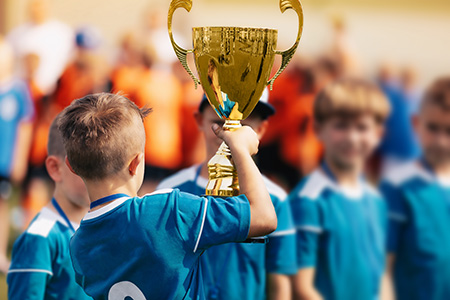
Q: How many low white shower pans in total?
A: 0